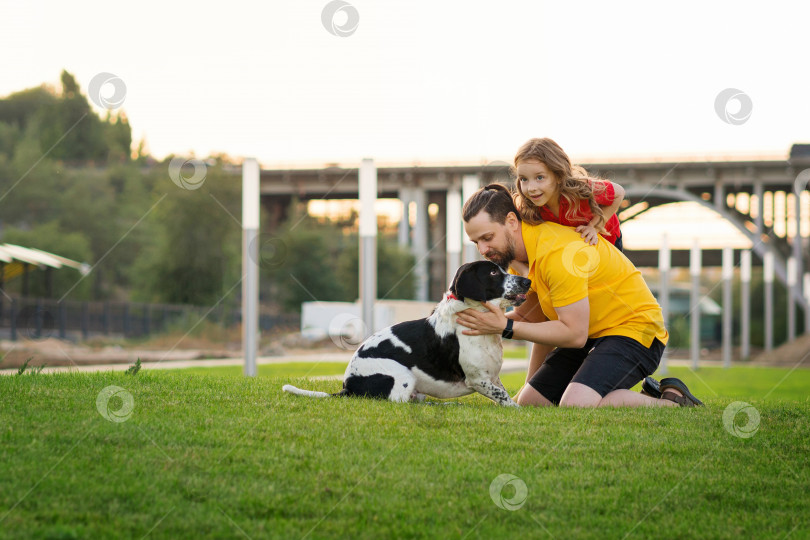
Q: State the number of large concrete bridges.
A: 1